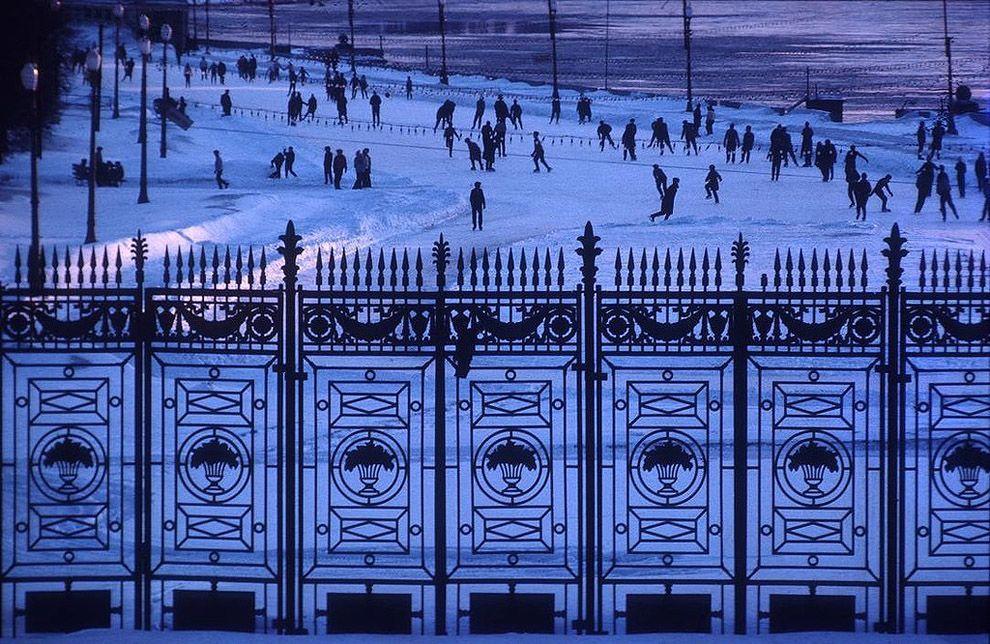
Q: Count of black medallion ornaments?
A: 7